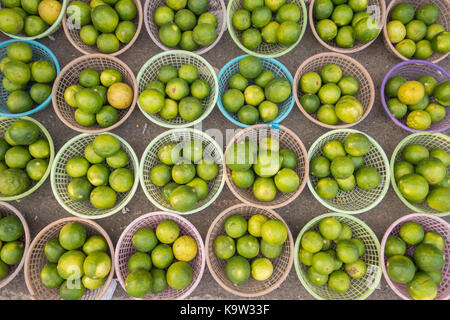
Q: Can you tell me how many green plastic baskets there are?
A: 9